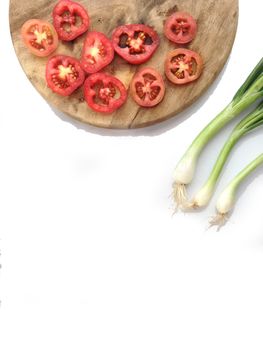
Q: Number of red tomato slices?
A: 9